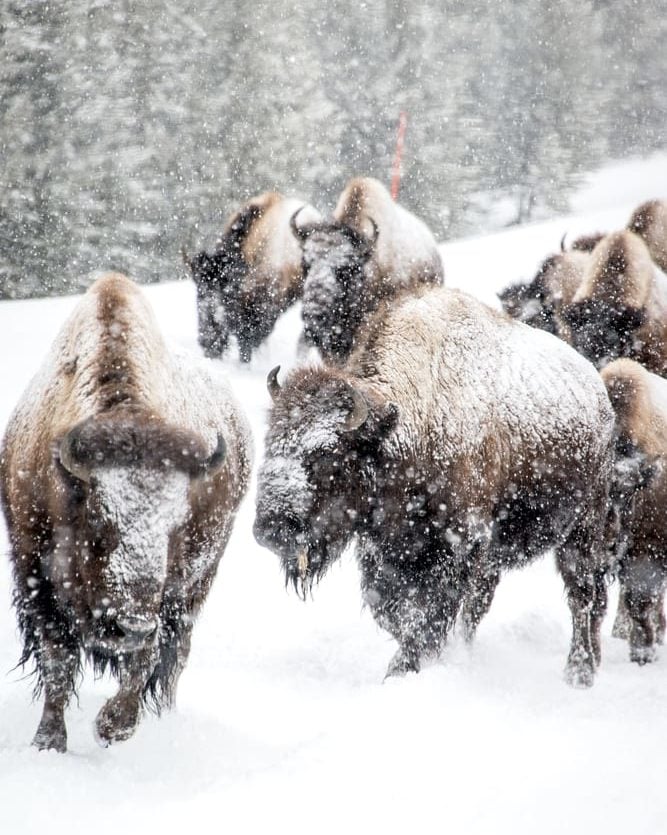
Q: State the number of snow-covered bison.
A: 8